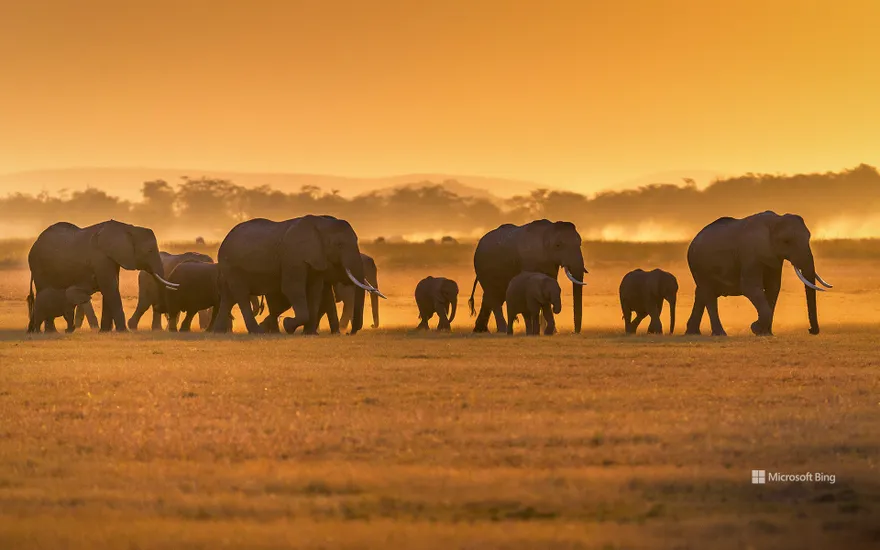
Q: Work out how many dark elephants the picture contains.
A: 11